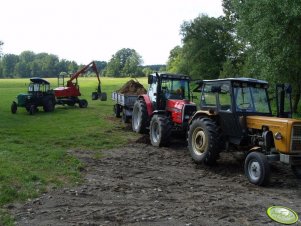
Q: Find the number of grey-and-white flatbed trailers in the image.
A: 1